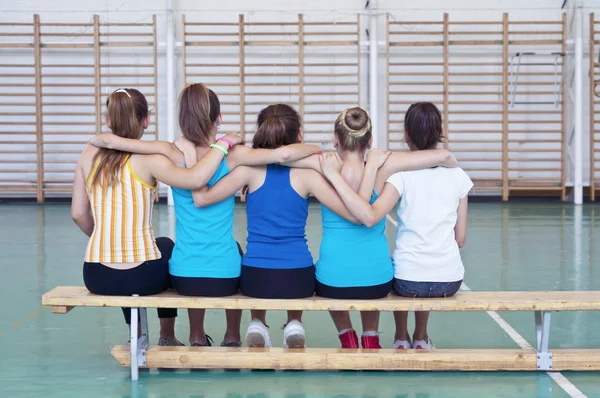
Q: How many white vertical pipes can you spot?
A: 3